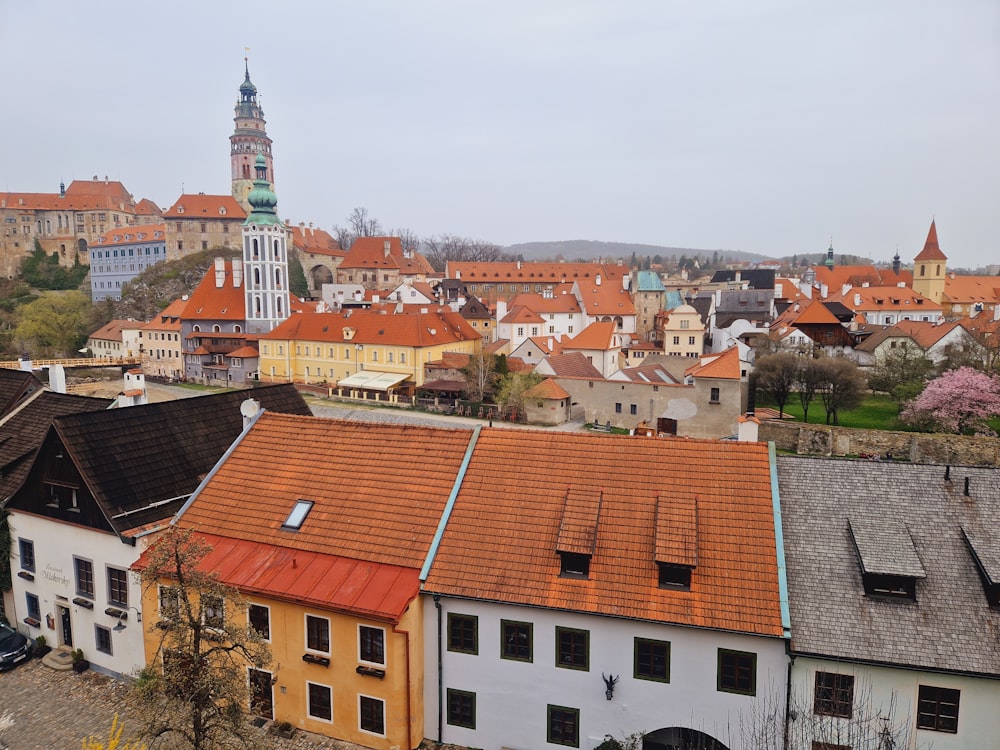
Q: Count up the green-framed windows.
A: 7